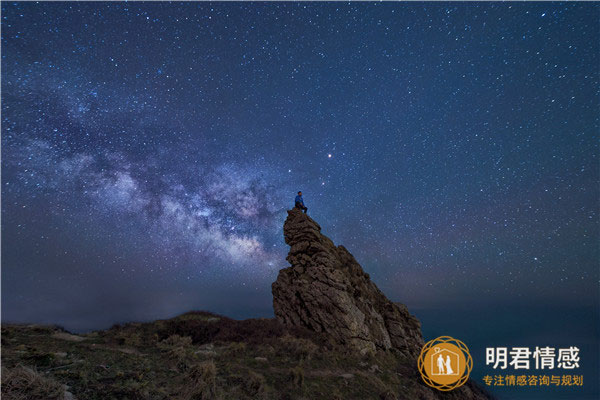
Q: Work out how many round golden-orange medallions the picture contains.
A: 1